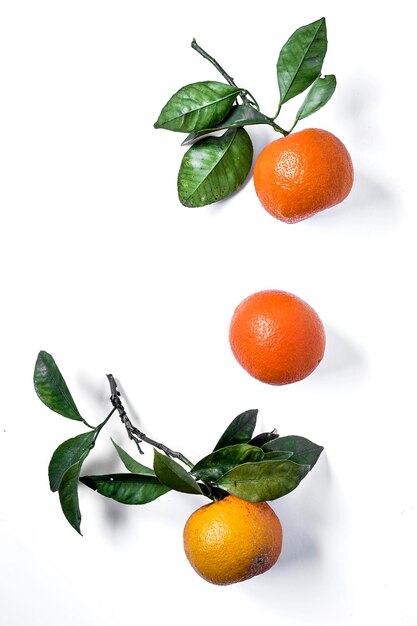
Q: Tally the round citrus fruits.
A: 3